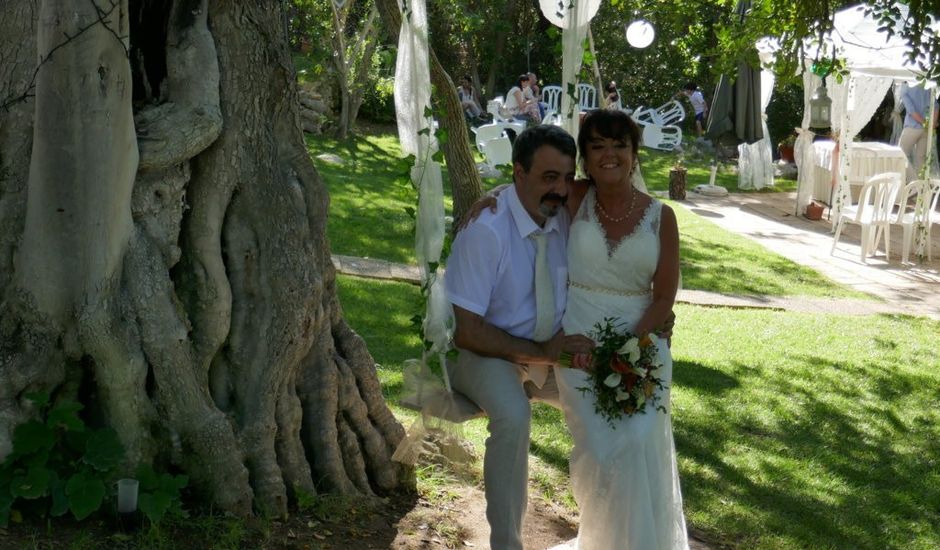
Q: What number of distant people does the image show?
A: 6